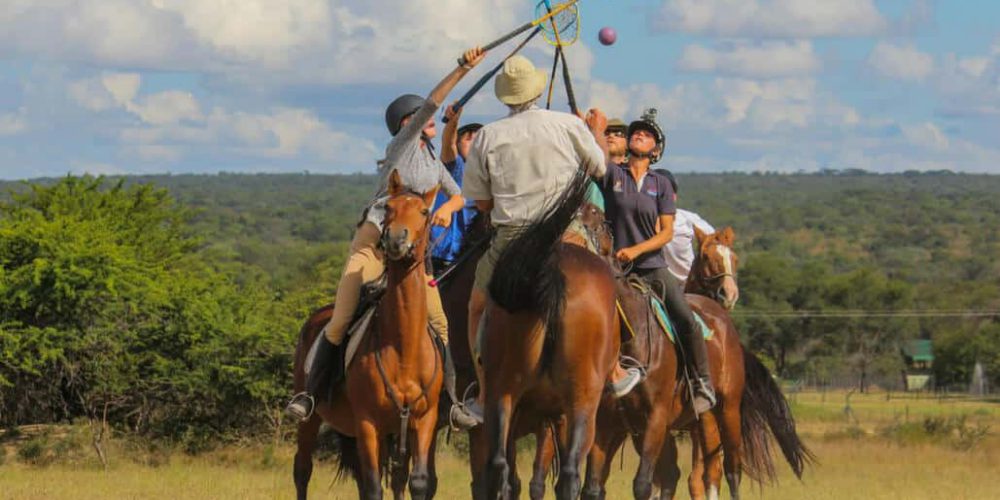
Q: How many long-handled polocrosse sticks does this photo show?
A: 4